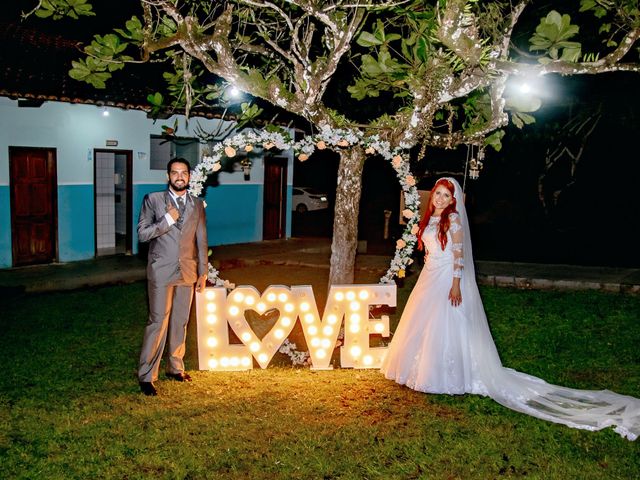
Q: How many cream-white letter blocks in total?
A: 4